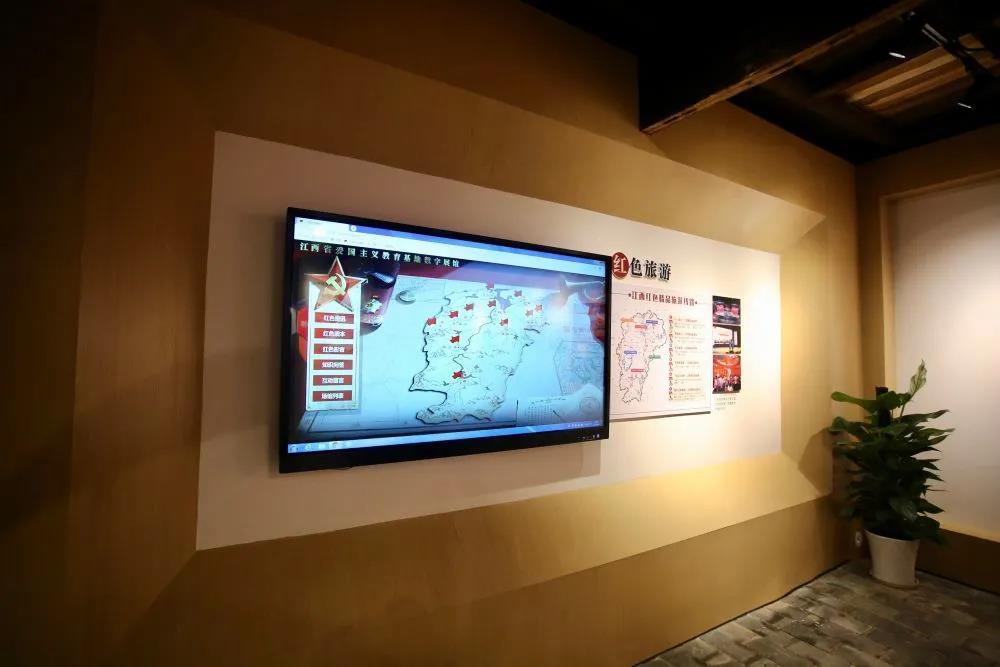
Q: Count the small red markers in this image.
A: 11